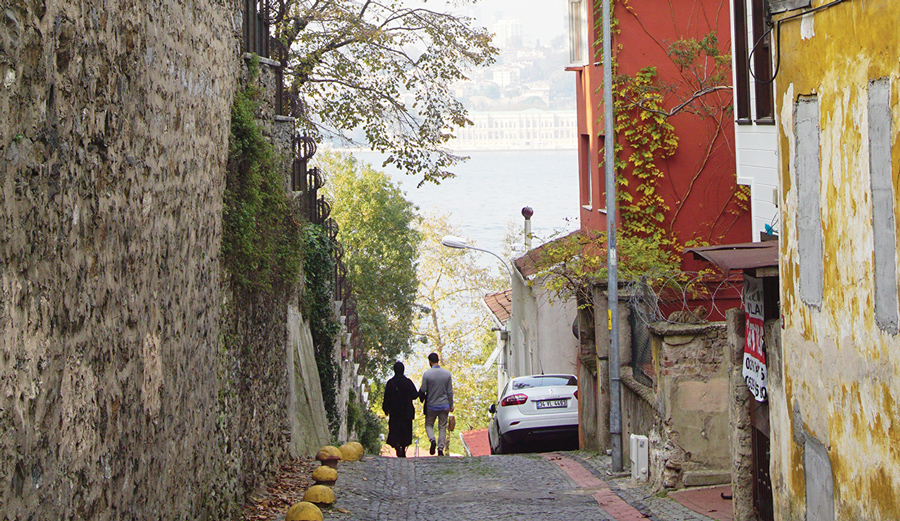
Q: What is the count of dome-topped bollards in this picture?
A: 6